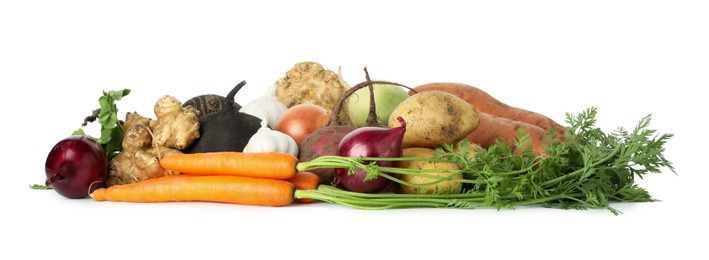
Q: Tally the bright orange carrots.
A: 3